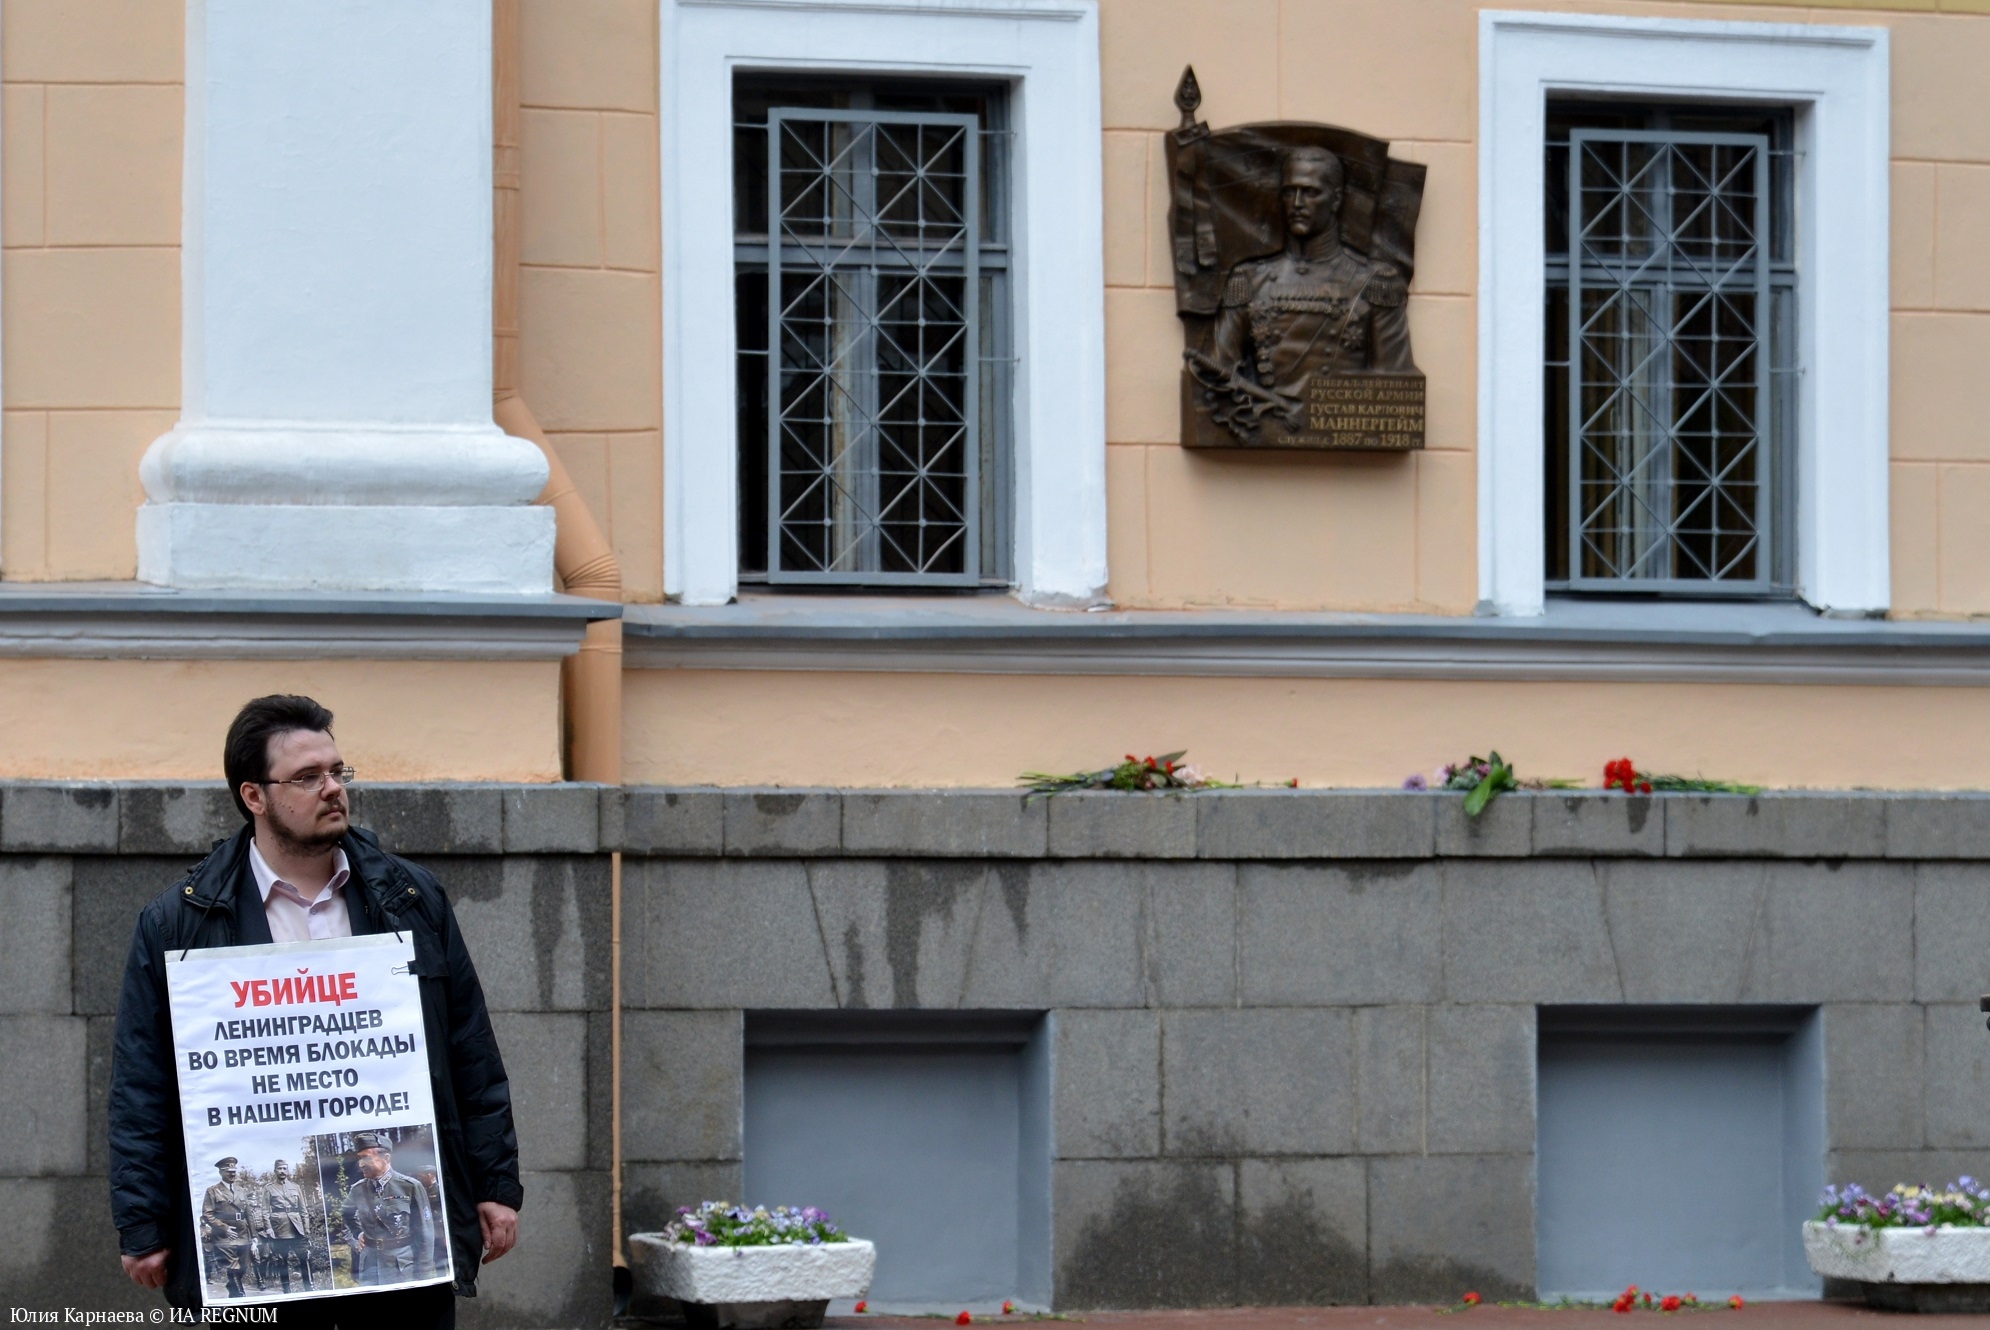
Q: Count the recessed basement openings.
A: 2